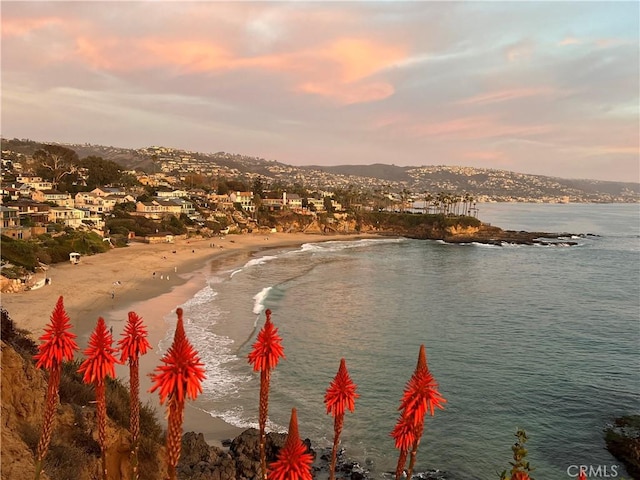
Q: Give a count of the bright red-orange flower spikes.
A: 9